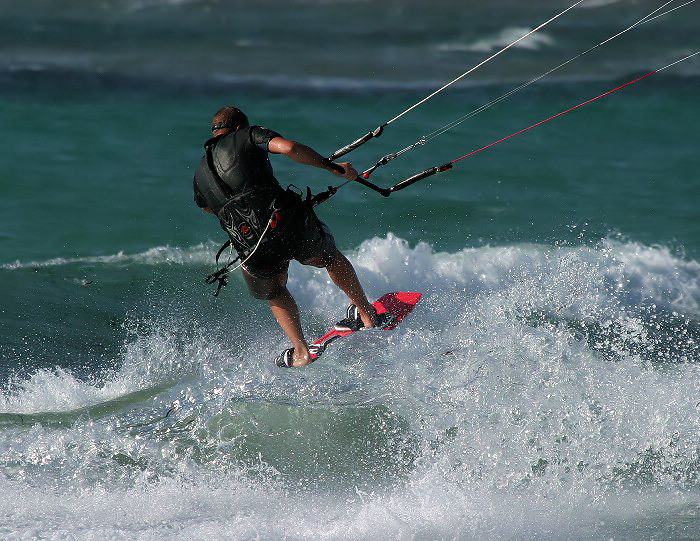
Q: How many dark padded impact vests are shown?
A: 1